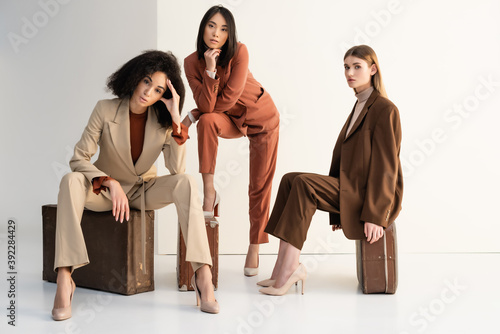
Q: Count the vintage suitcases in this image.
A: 3